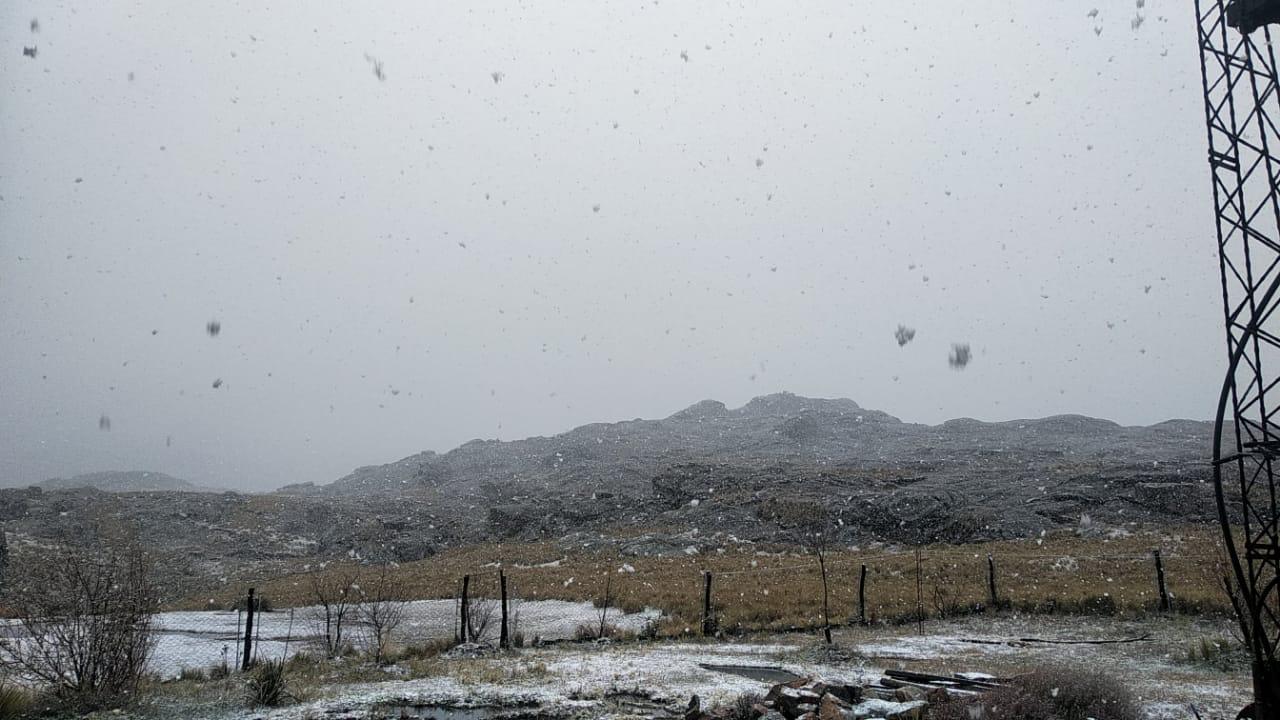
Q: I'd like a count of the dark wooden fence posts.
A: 7